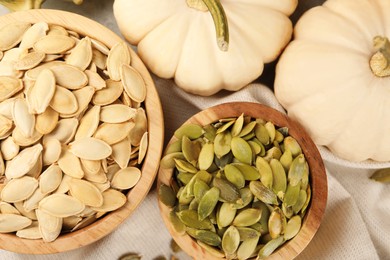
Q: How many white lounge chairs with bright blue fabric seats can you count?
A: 0